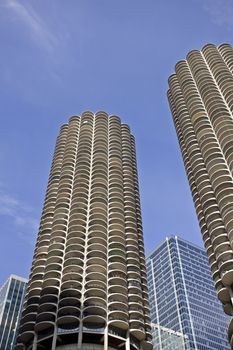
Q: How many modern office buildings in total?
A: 2